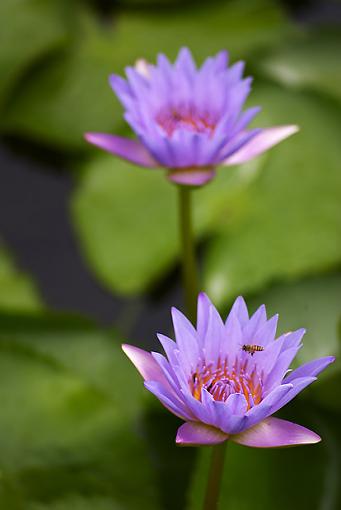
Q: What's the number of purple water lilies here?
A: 2